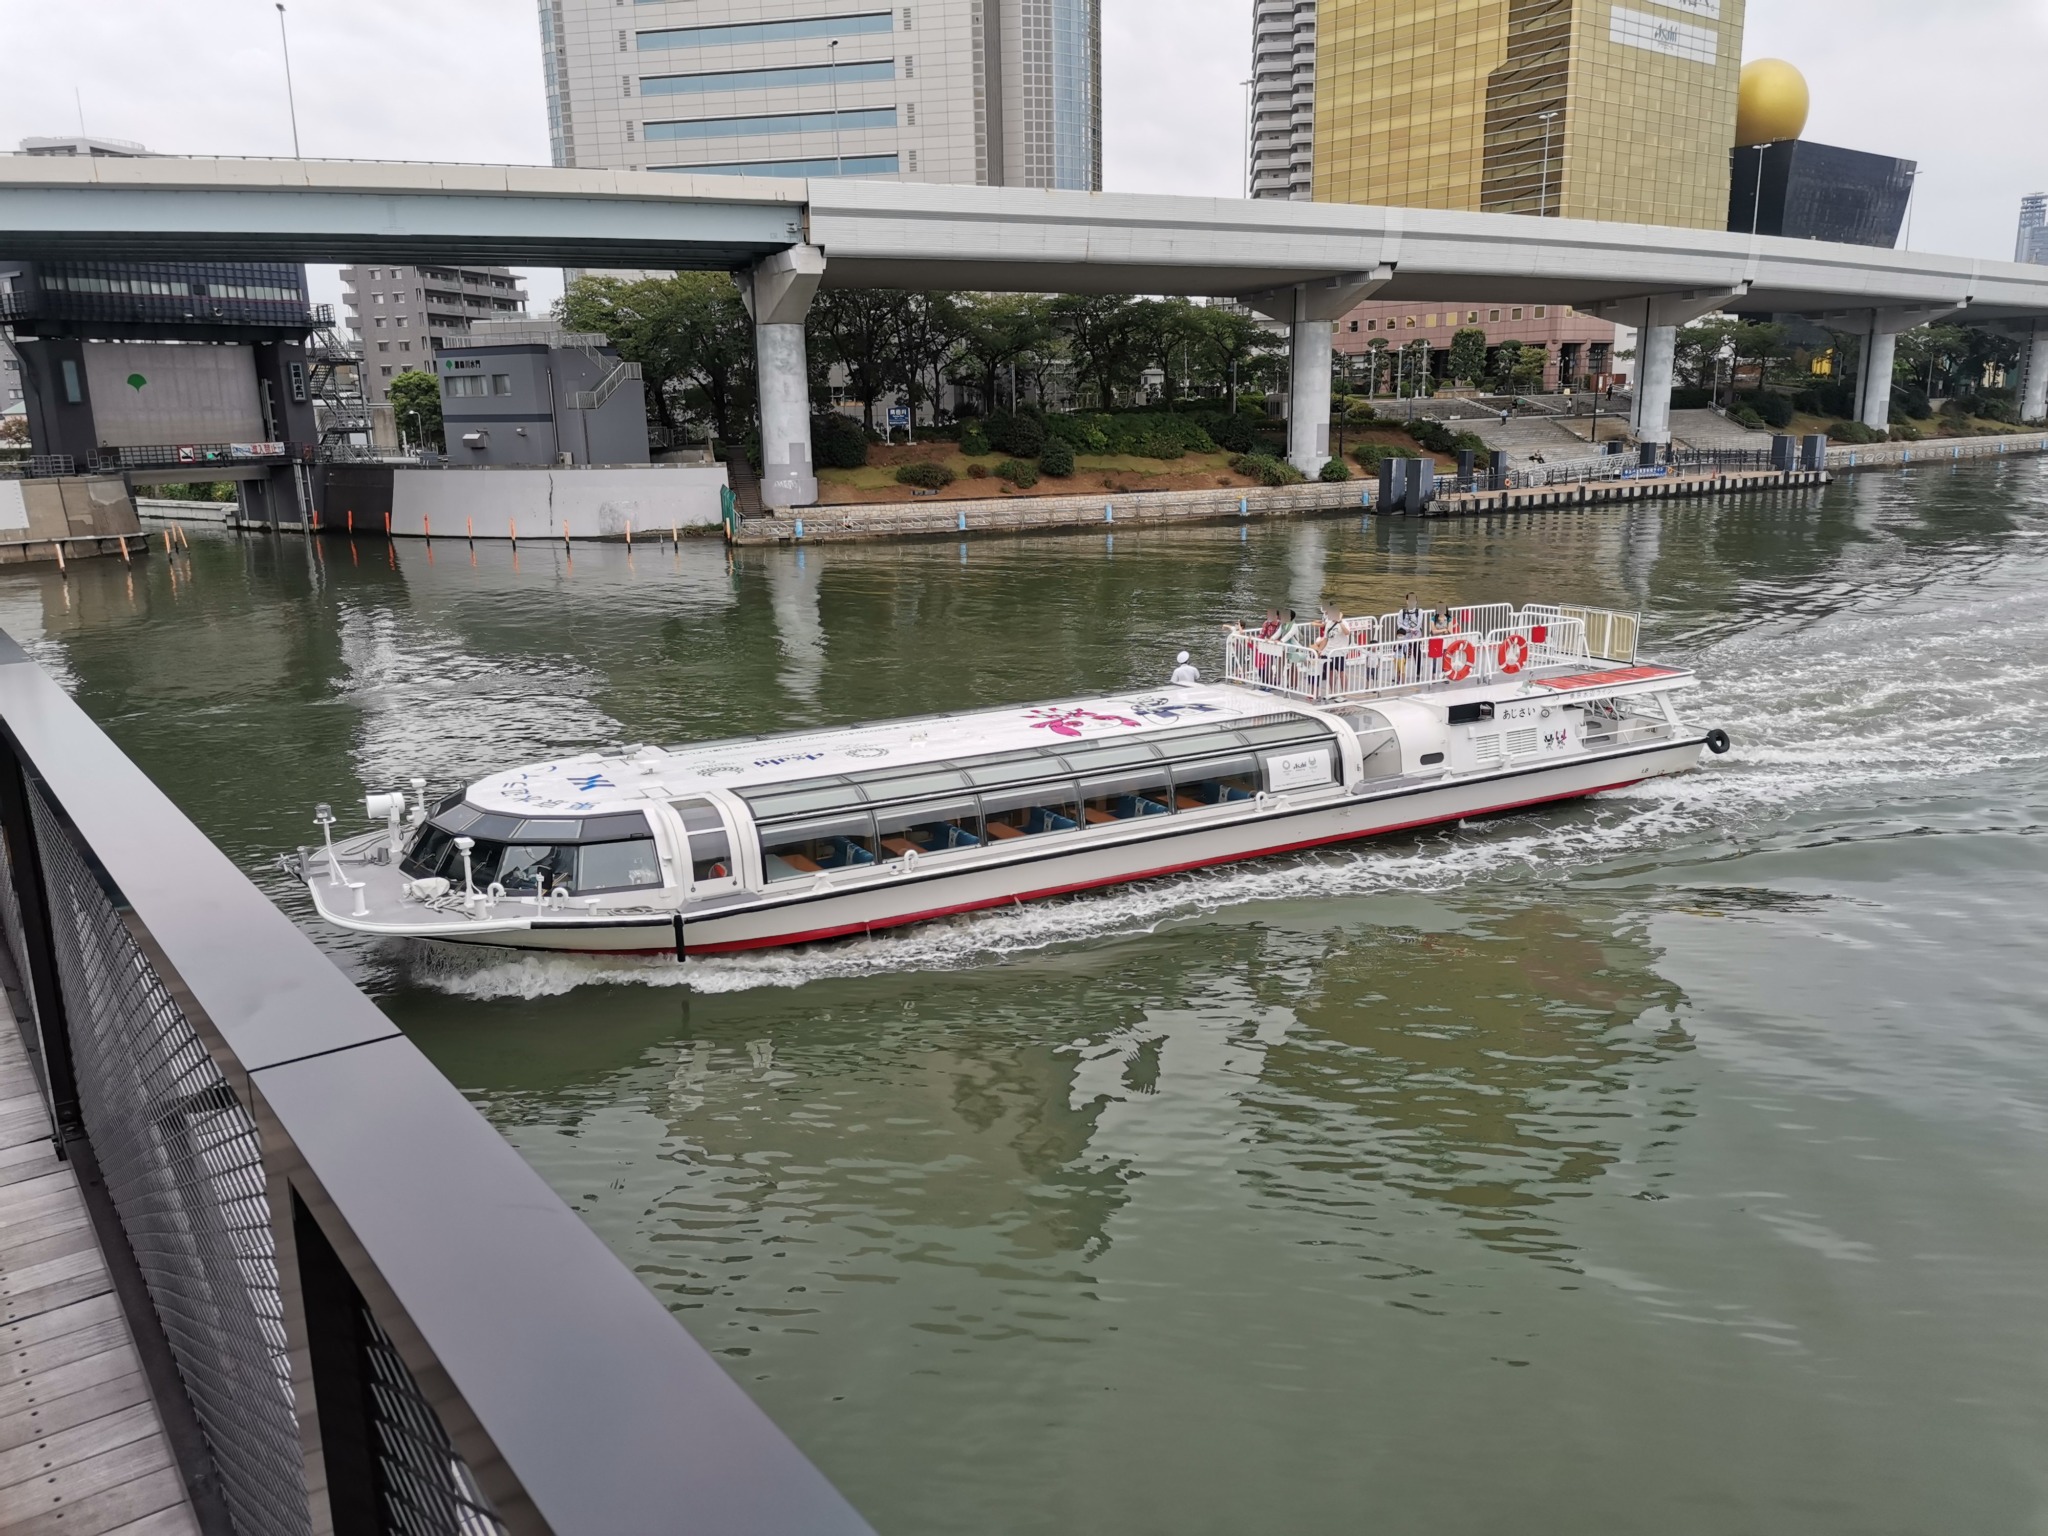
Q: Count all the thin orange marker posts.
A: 15